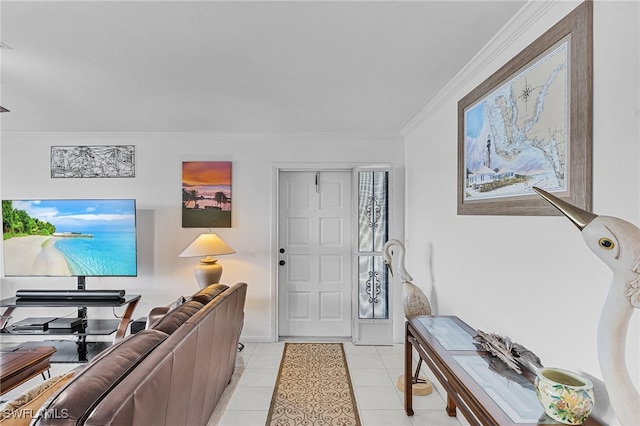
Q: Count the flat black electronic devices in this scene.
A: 2